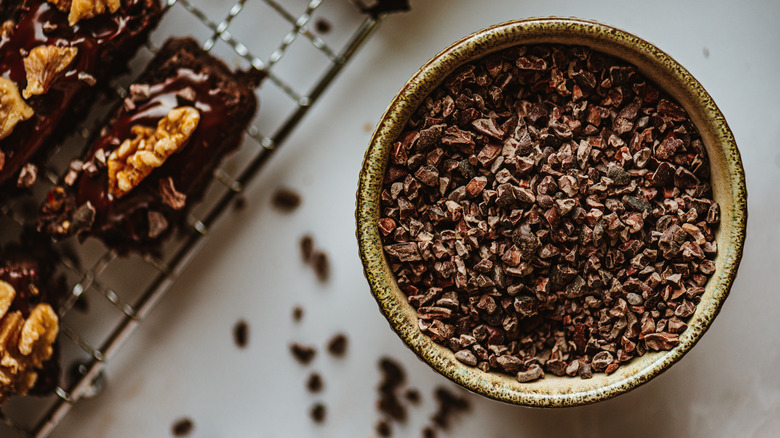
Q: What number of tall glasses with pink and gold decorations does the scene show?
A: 0